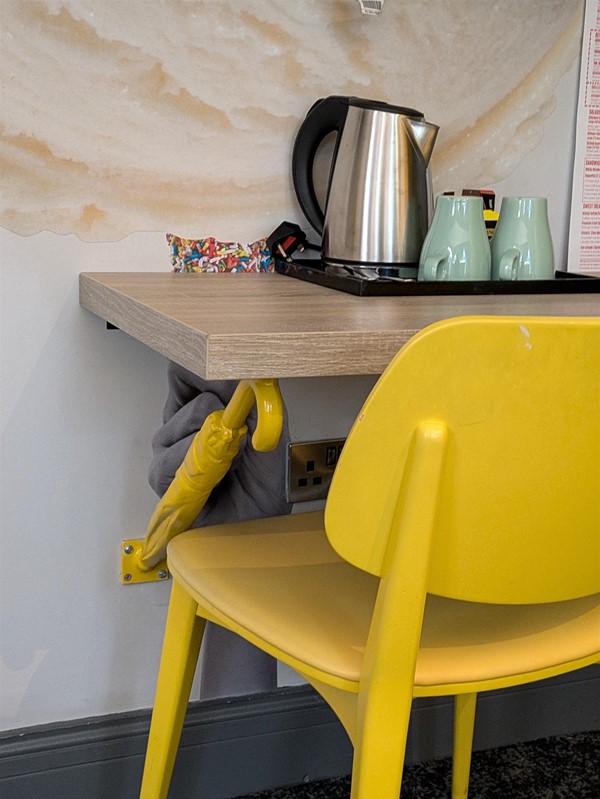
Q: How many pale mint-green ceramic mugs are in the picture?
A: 2